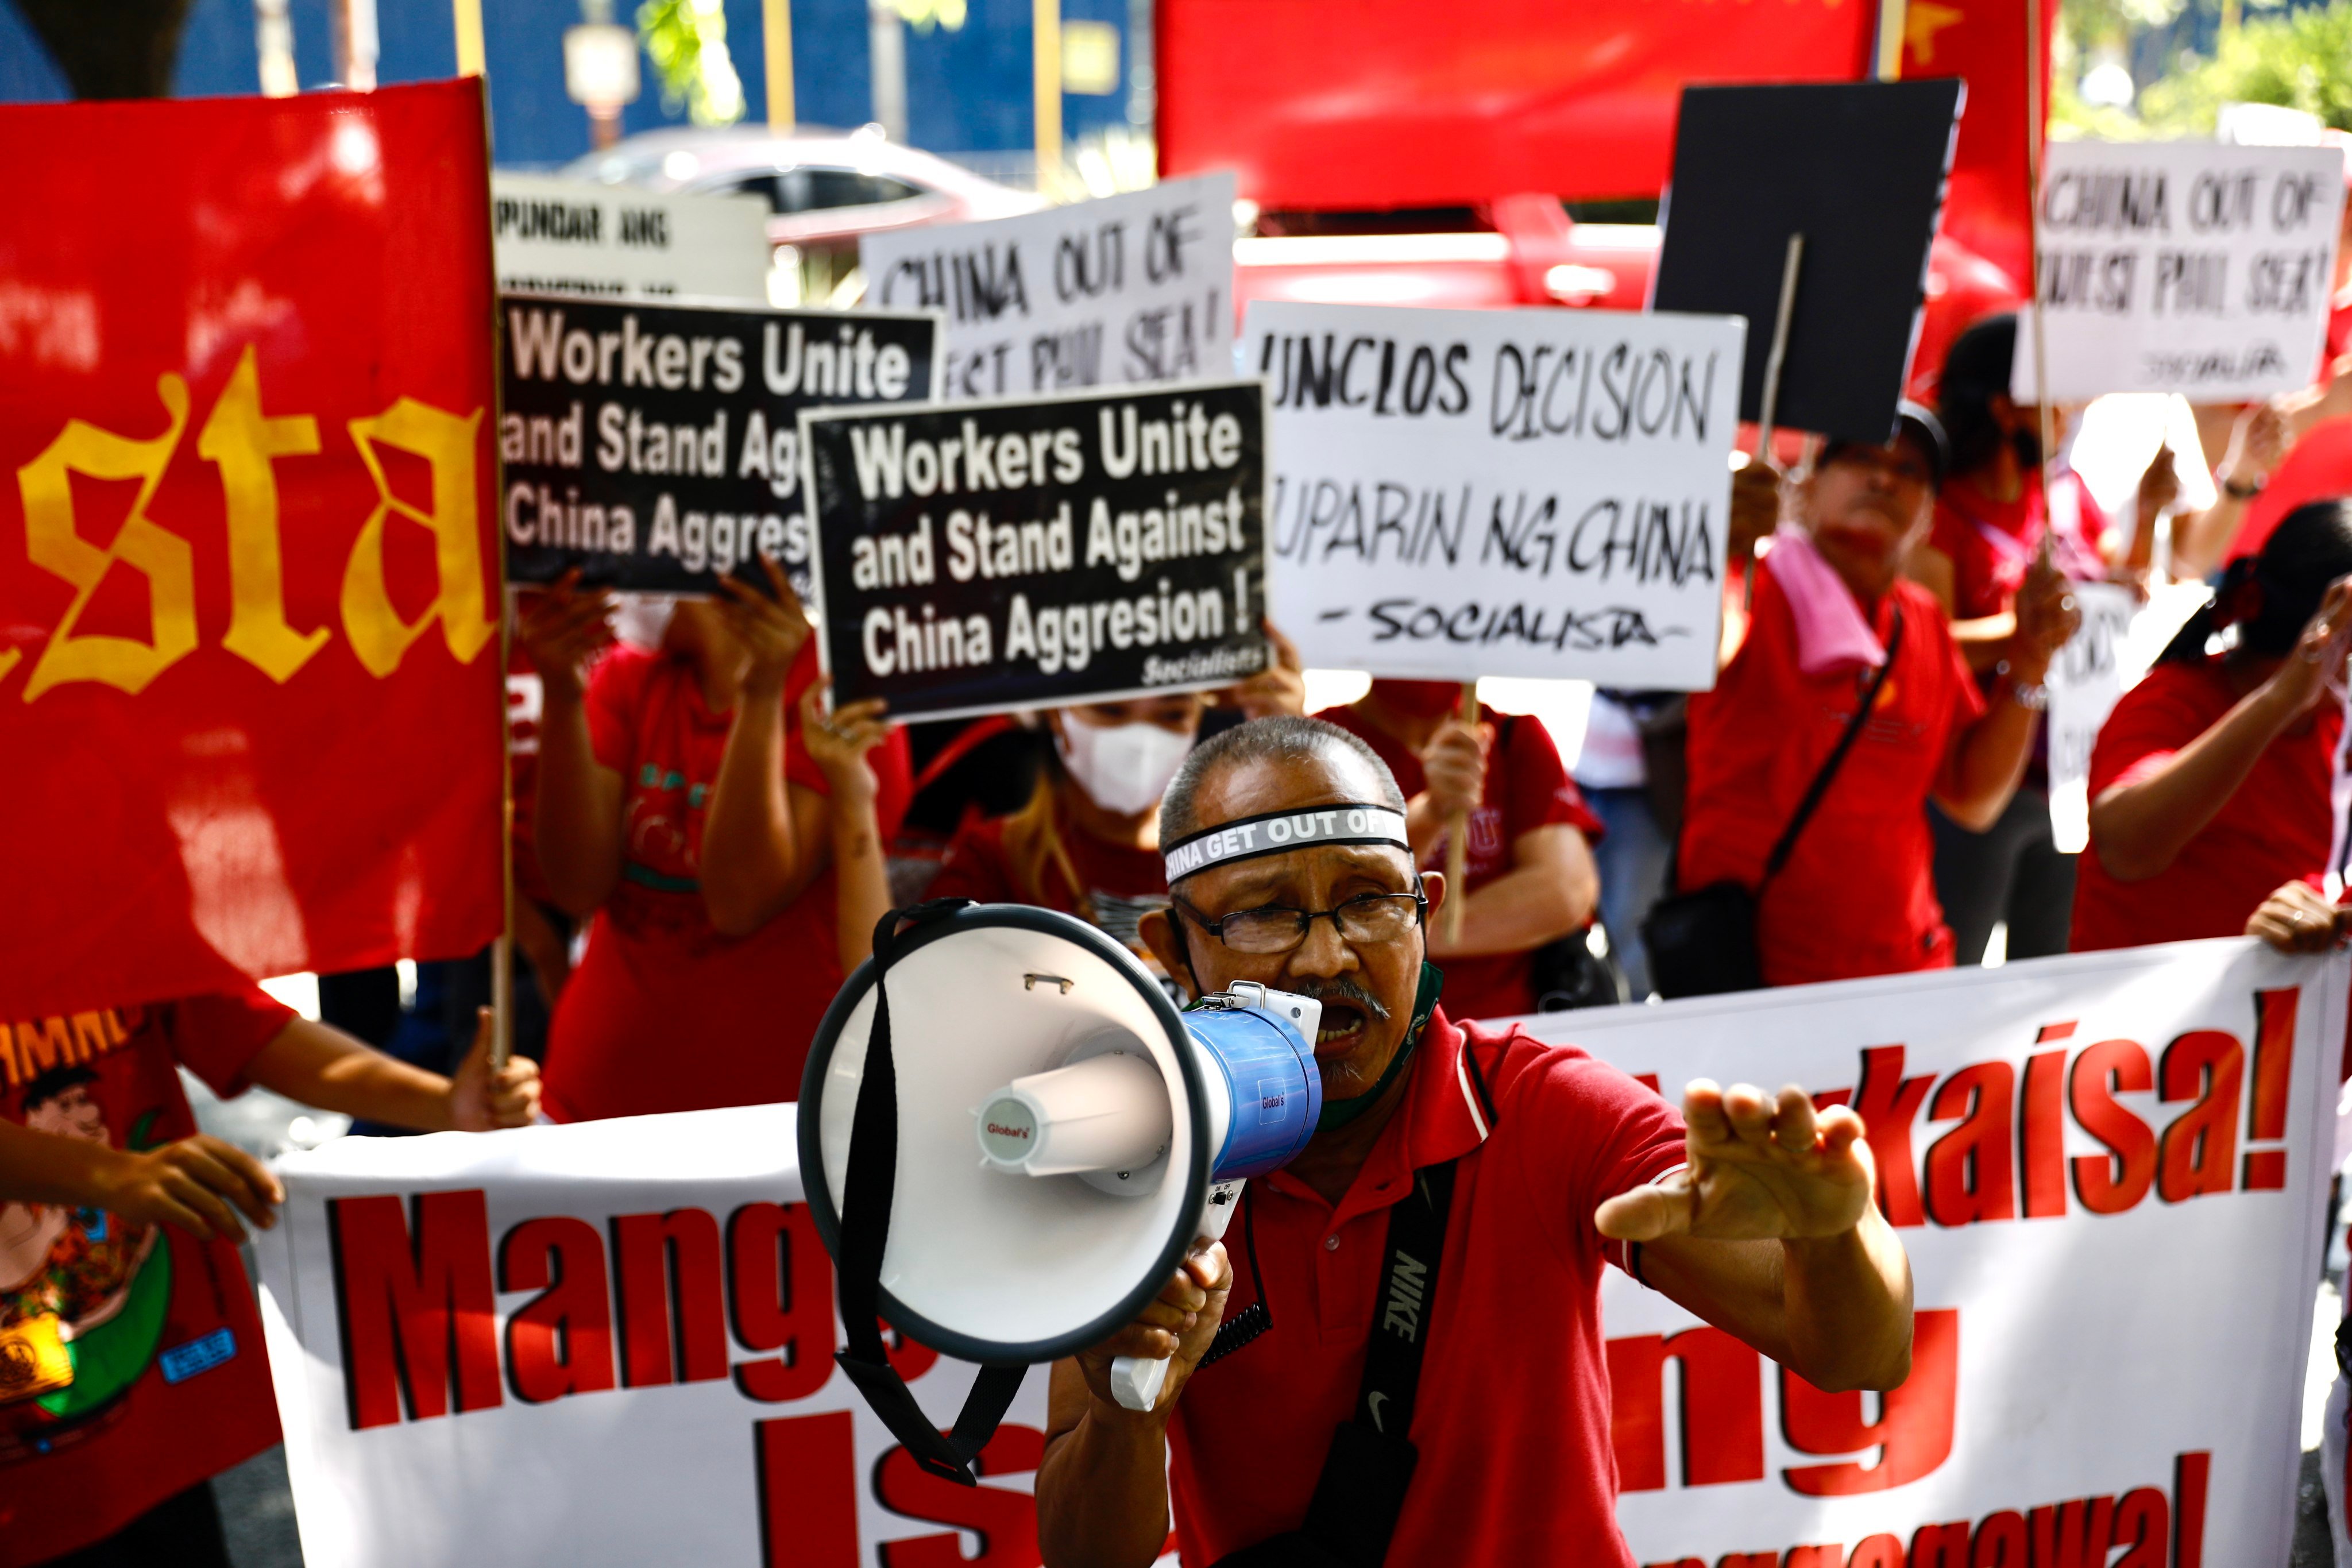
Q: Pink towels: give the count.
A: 1